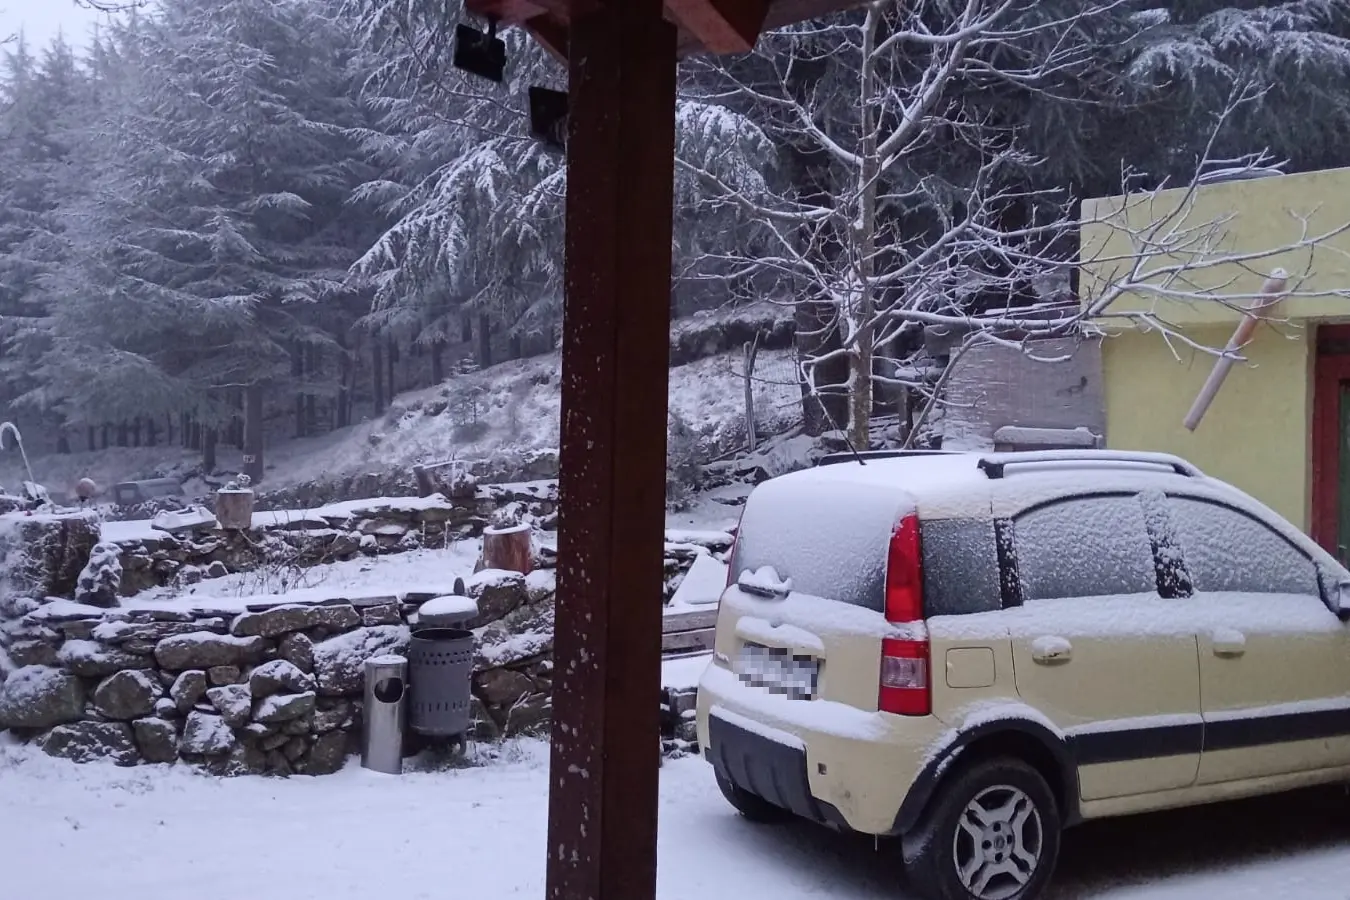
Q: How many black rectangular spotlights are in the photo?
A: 2